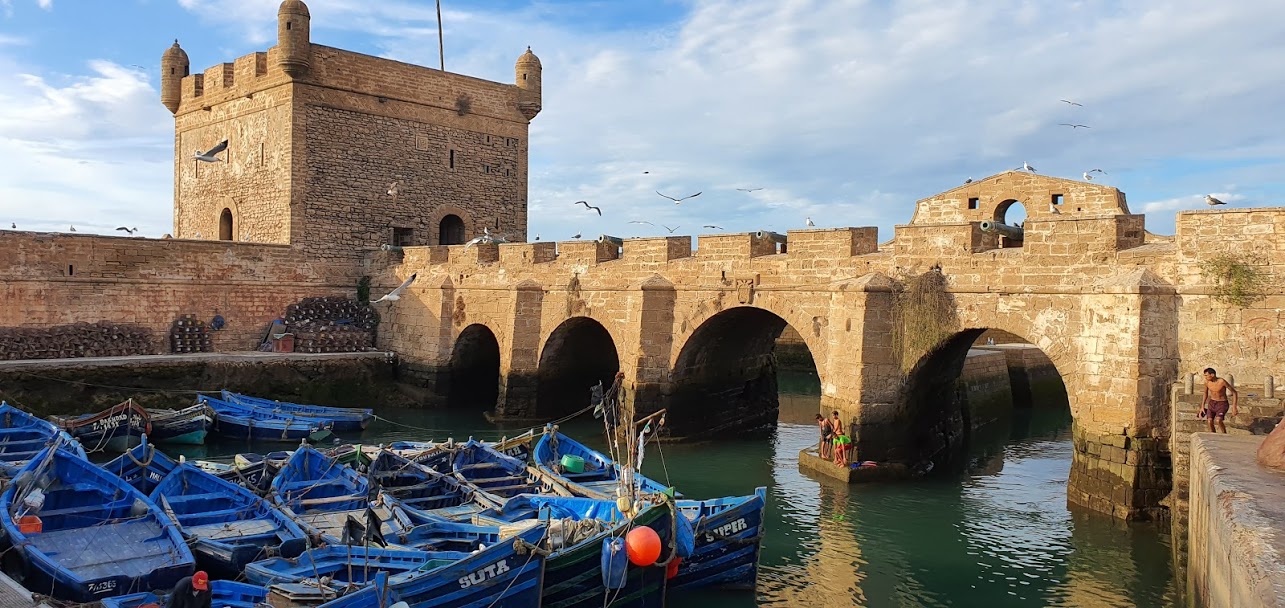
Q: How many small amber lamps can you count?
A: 0